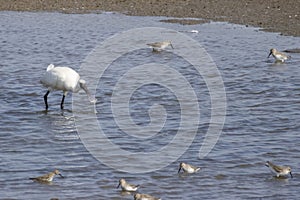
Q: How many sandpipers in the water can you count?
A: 7